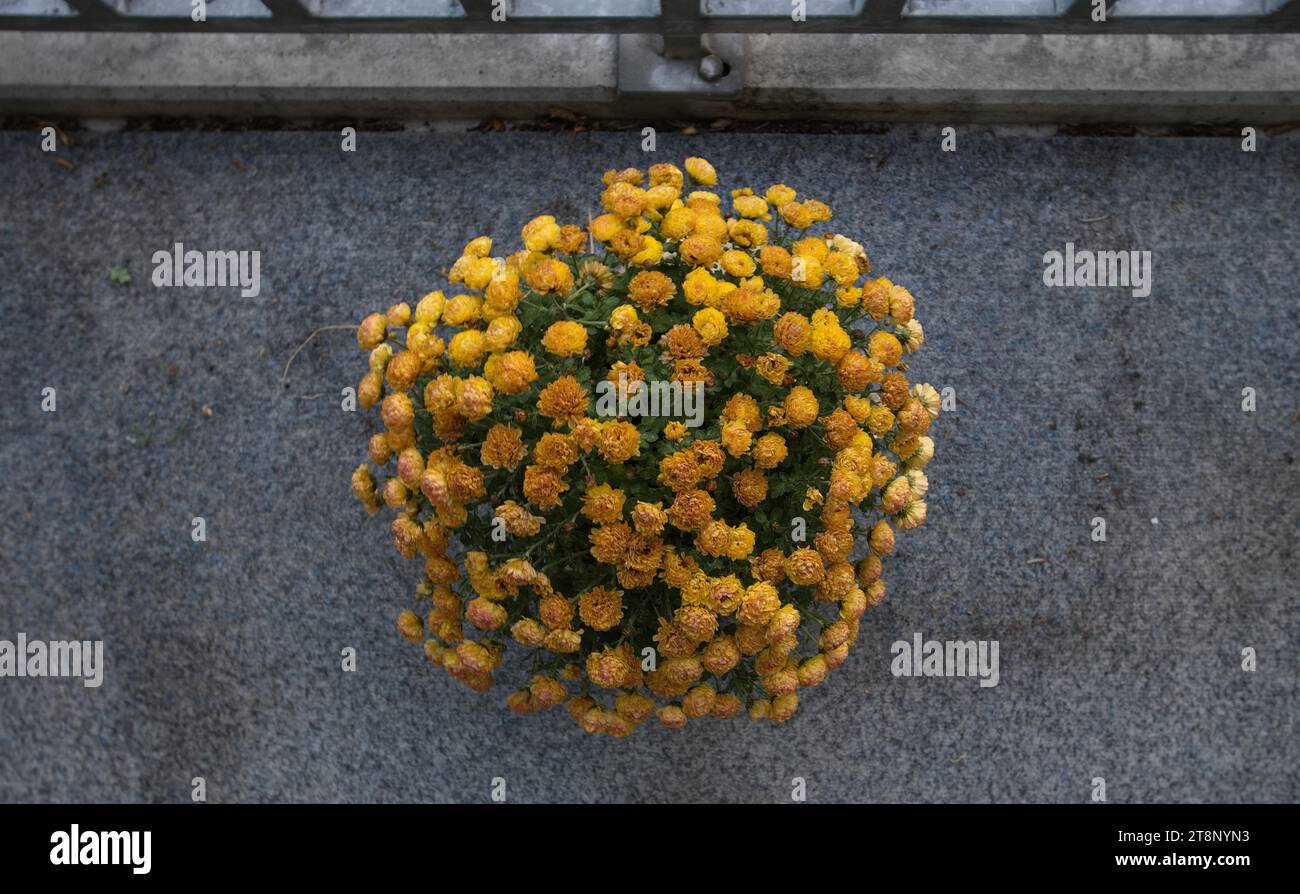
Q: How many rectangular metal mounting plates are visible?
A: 1